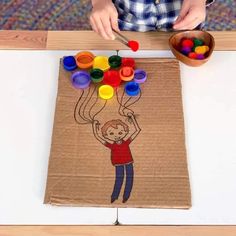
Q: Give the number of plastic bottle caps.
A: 12